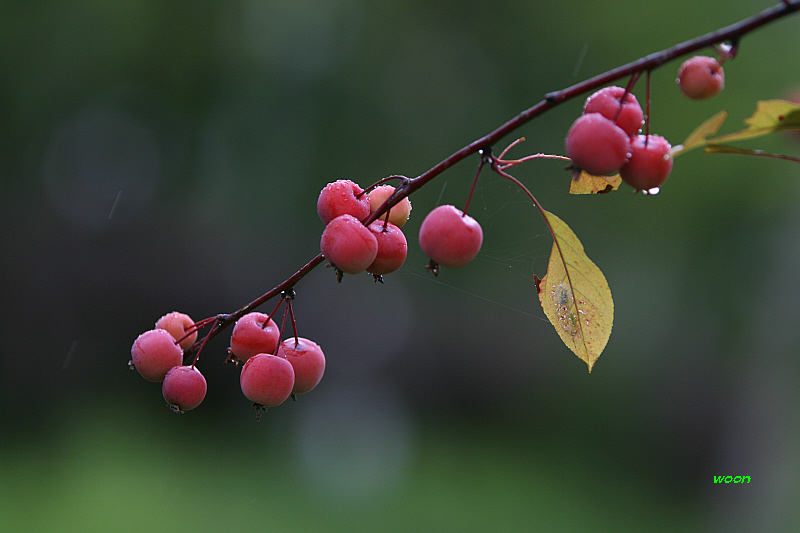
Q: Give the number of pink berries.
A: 15